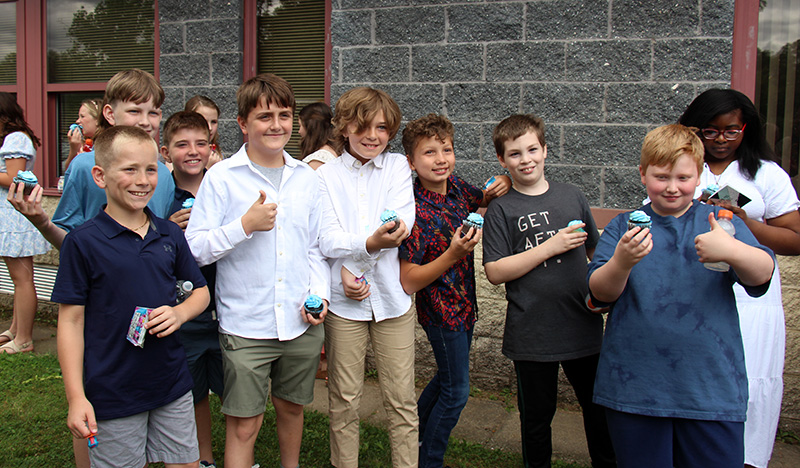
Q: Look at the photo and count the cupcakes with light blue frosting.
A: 9